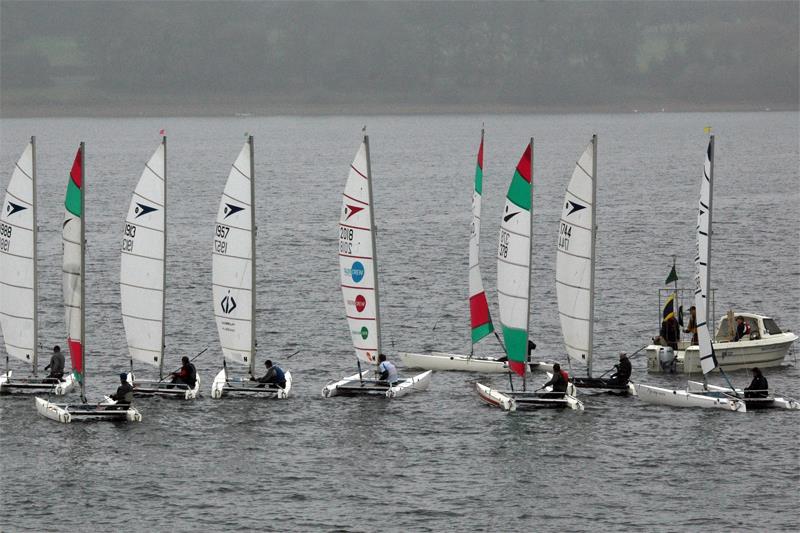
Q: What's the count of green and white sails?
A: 3